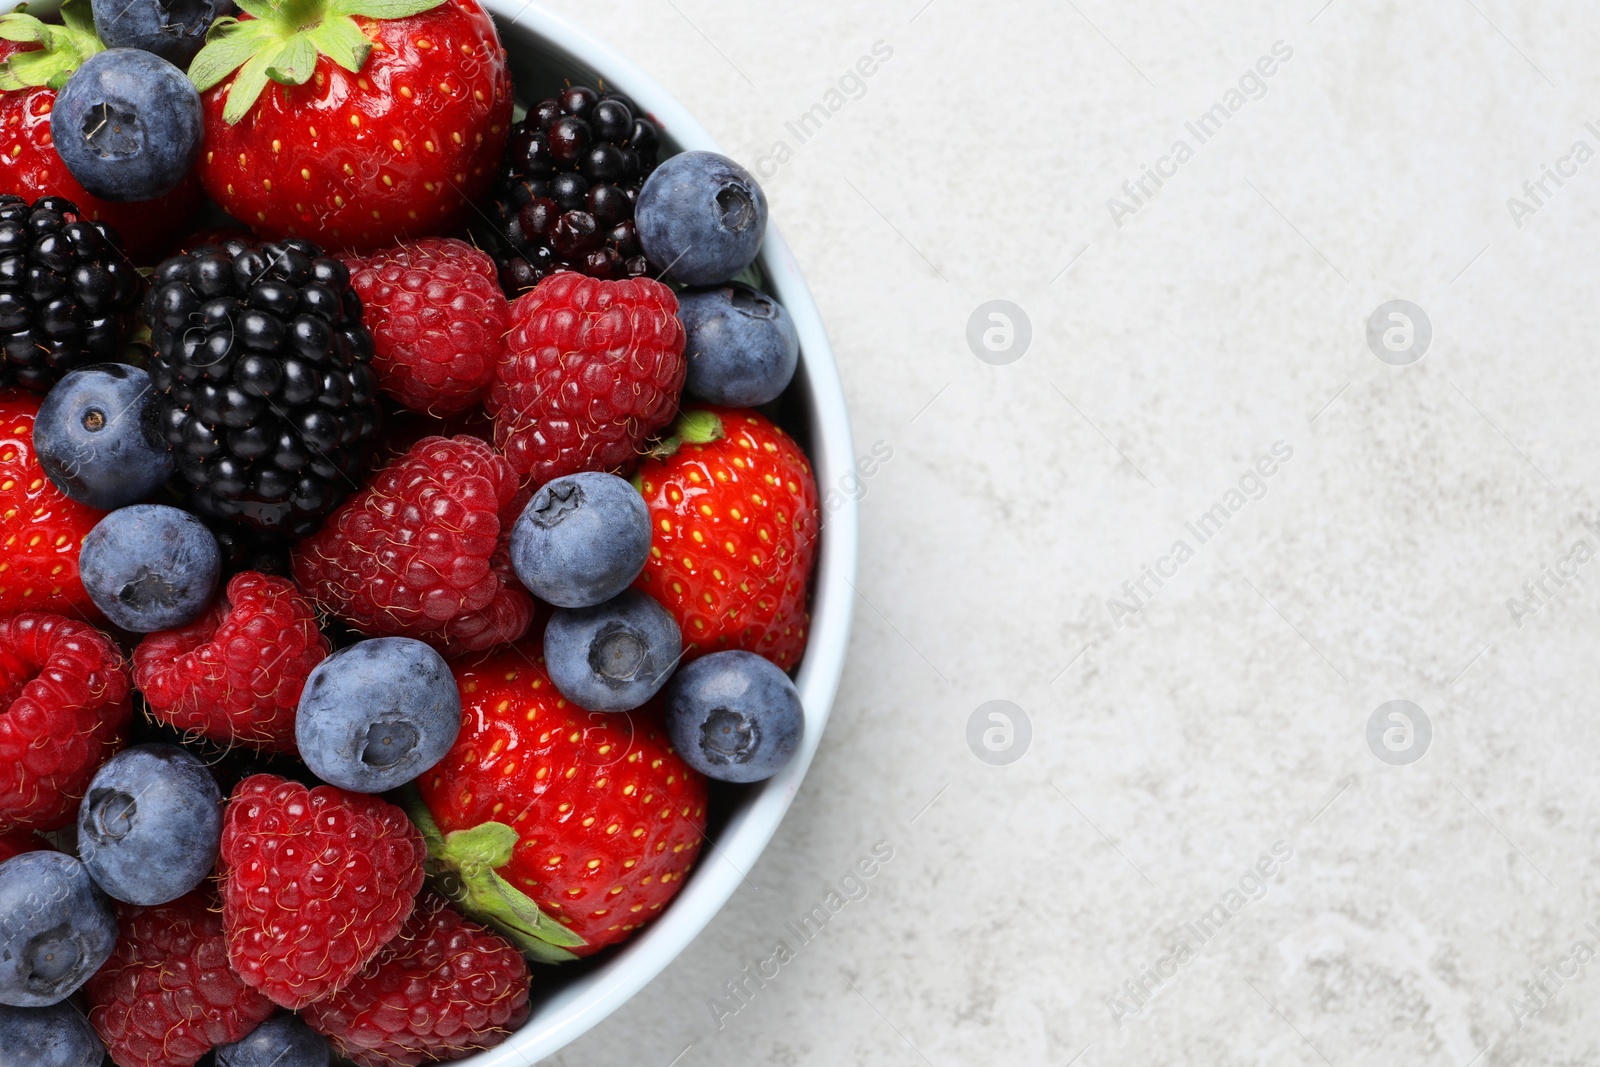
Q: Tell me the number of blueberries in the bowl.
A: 14